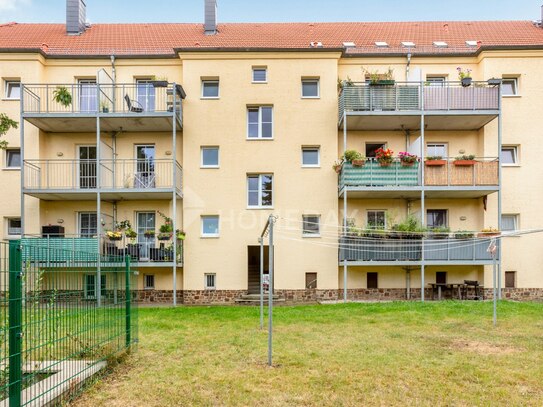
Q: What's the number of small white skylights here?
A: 6